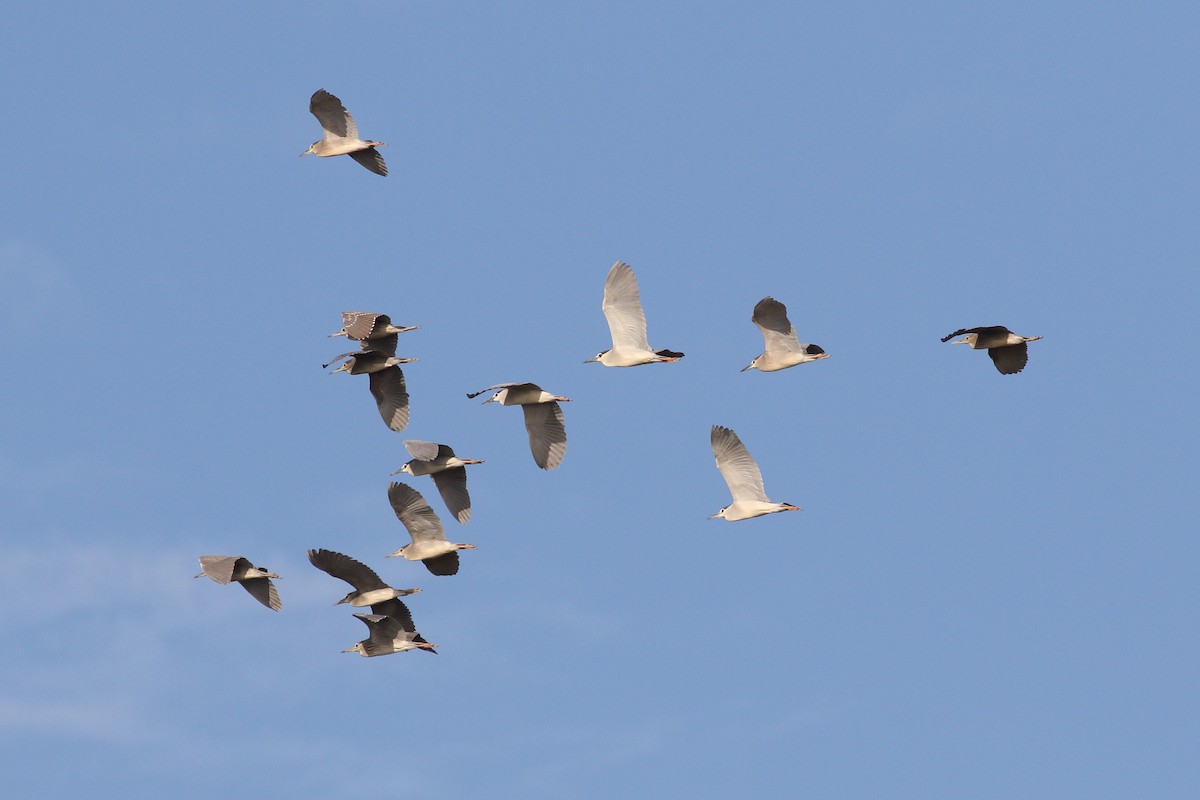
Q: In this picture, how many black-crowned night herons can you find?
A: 13